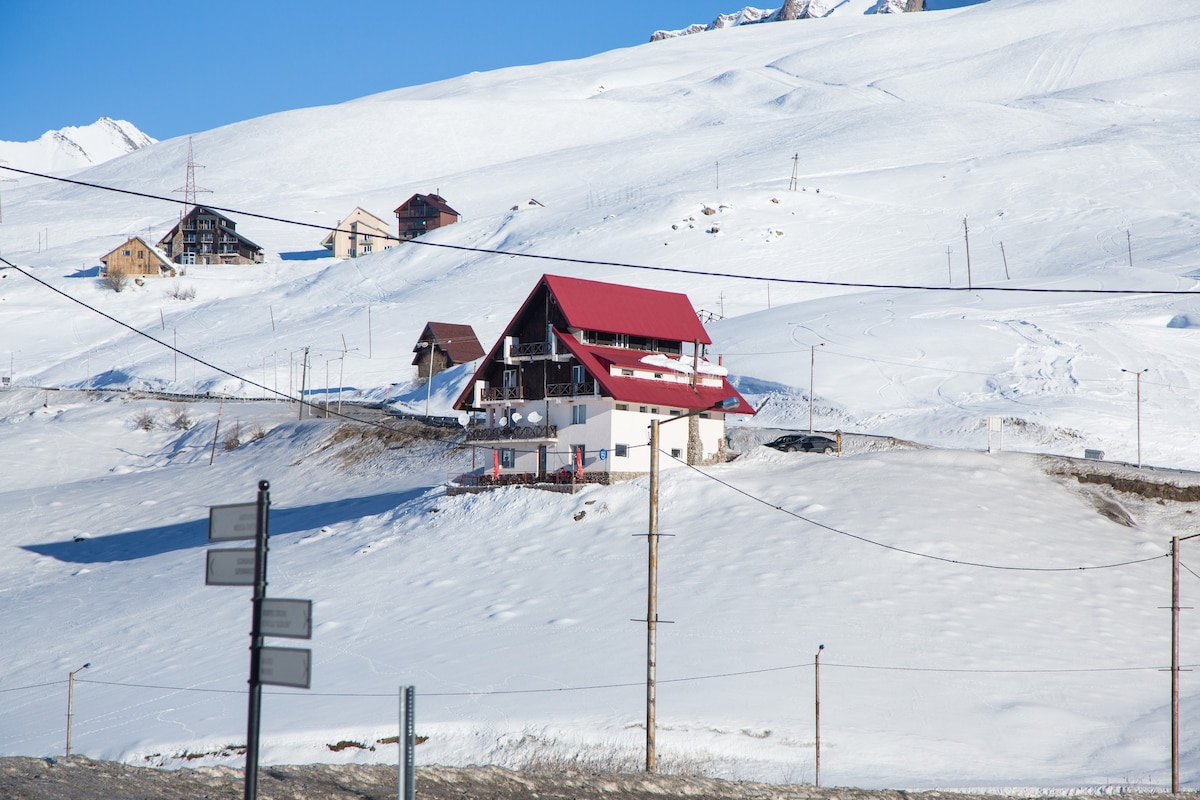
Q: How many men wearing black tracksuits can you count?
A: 0